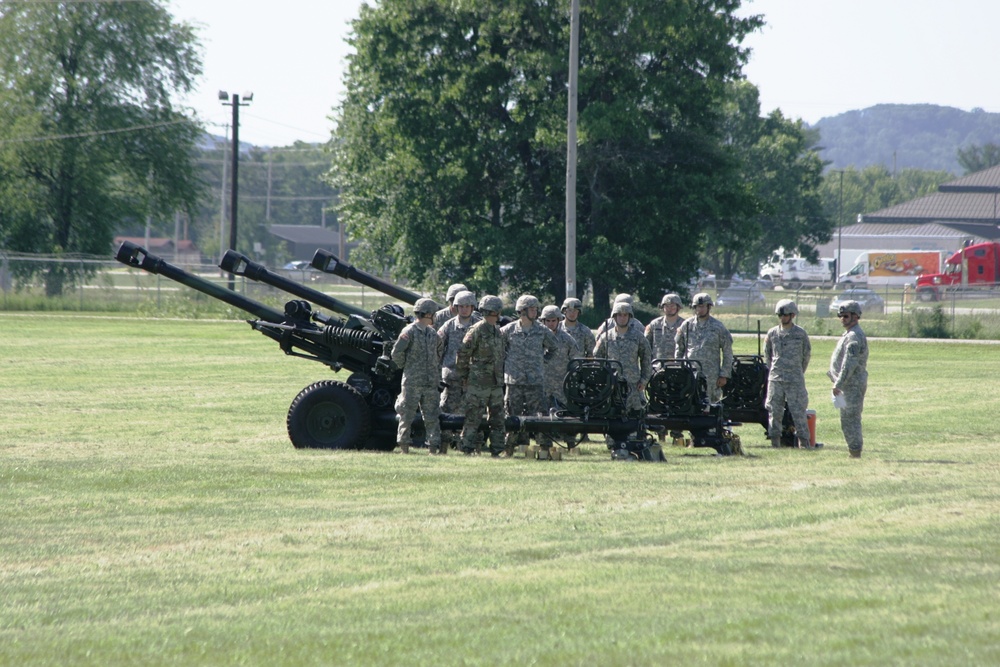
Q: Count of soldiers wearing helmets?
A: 13